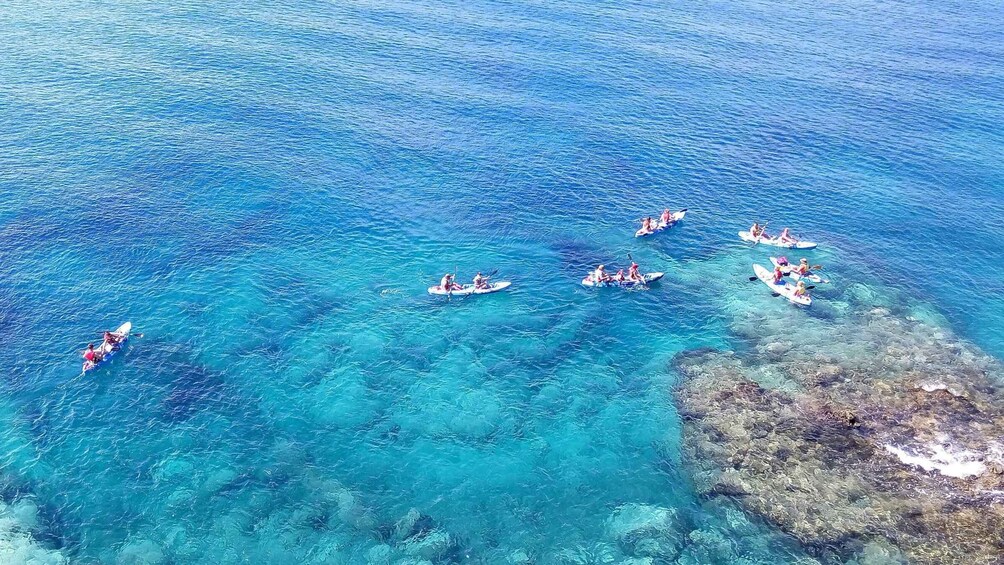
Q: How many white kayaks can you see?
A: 7